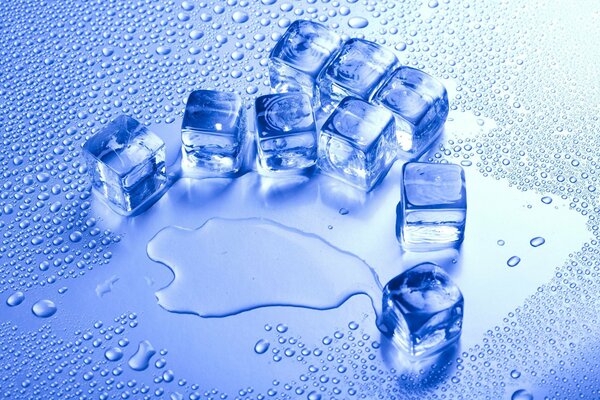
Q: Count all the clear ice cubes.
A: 9